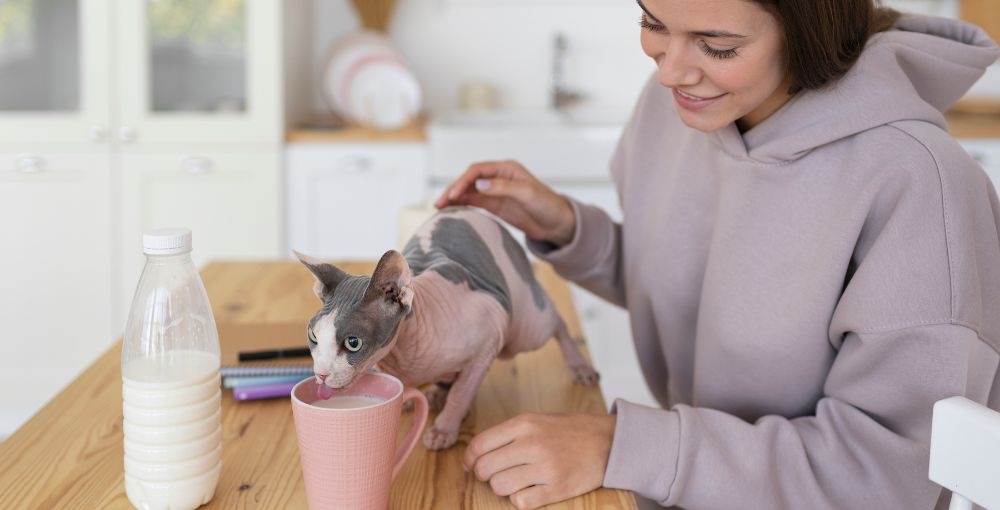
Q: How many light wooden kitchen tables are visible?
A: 1